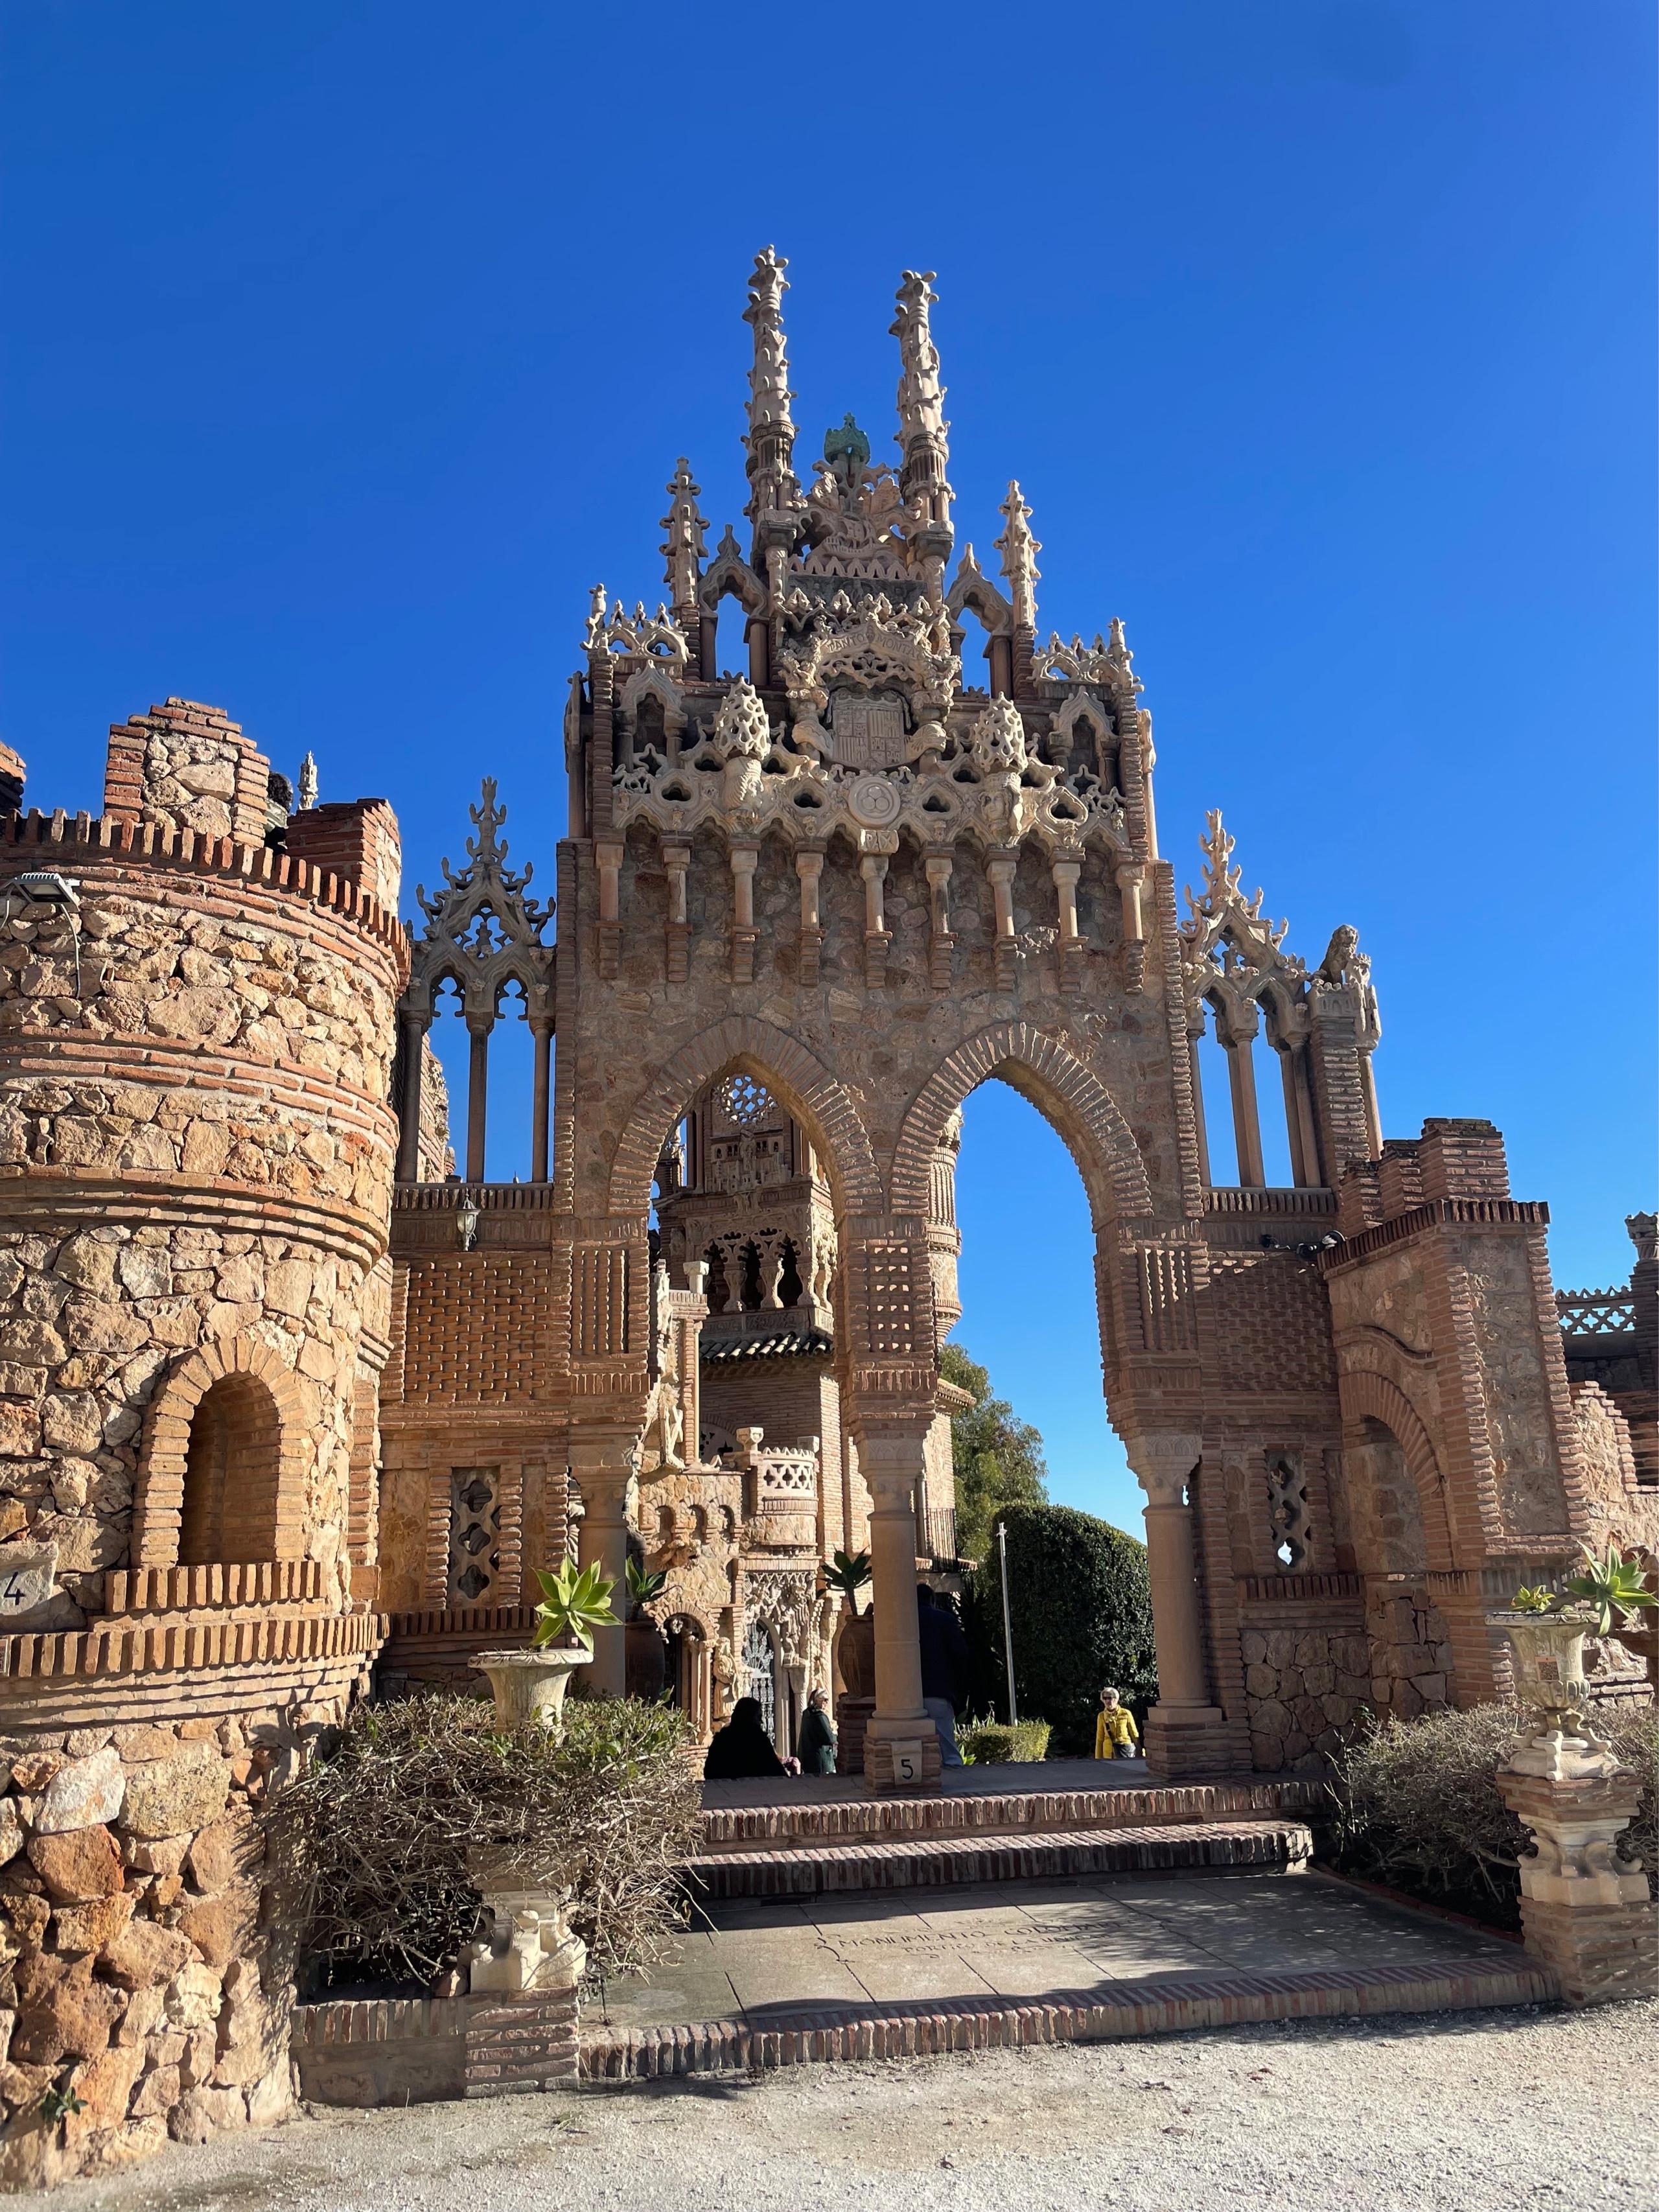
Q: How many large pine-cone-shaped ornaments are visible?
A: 2